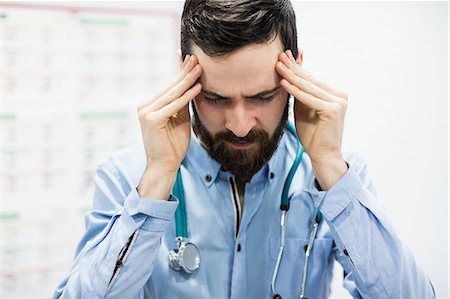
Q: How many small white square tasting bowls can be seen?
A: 0